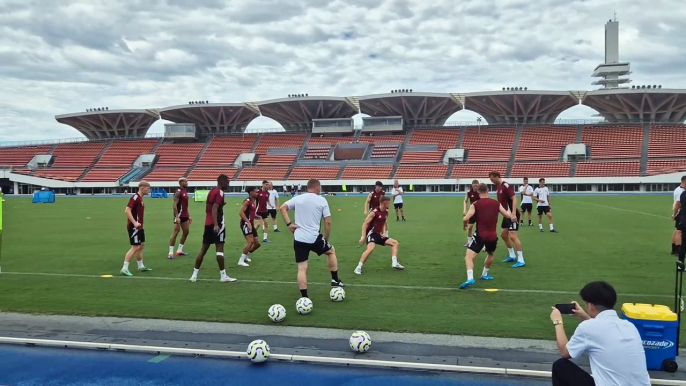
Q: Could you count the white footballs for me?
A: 5